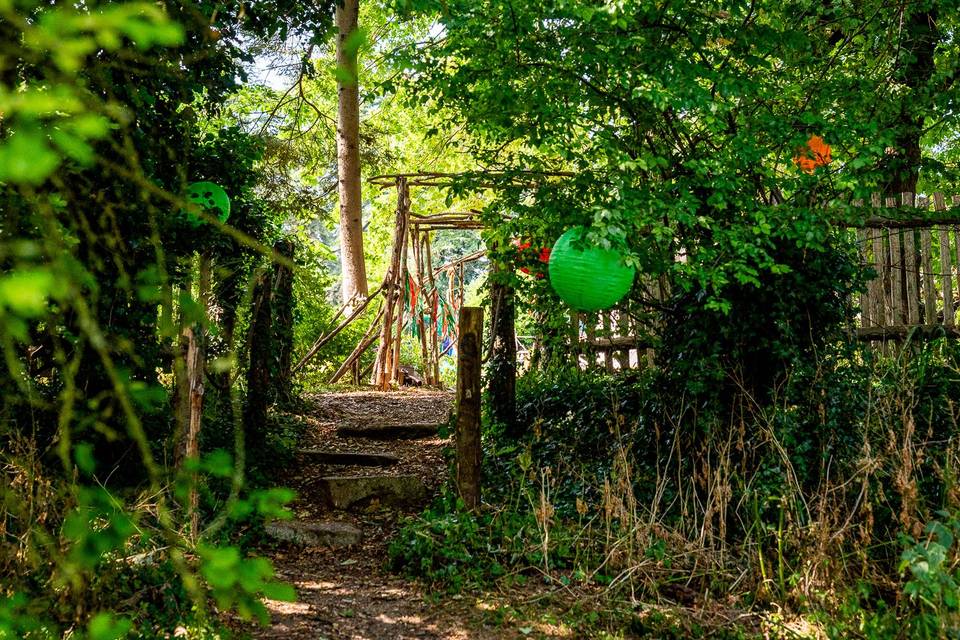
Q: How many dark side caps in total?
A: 0